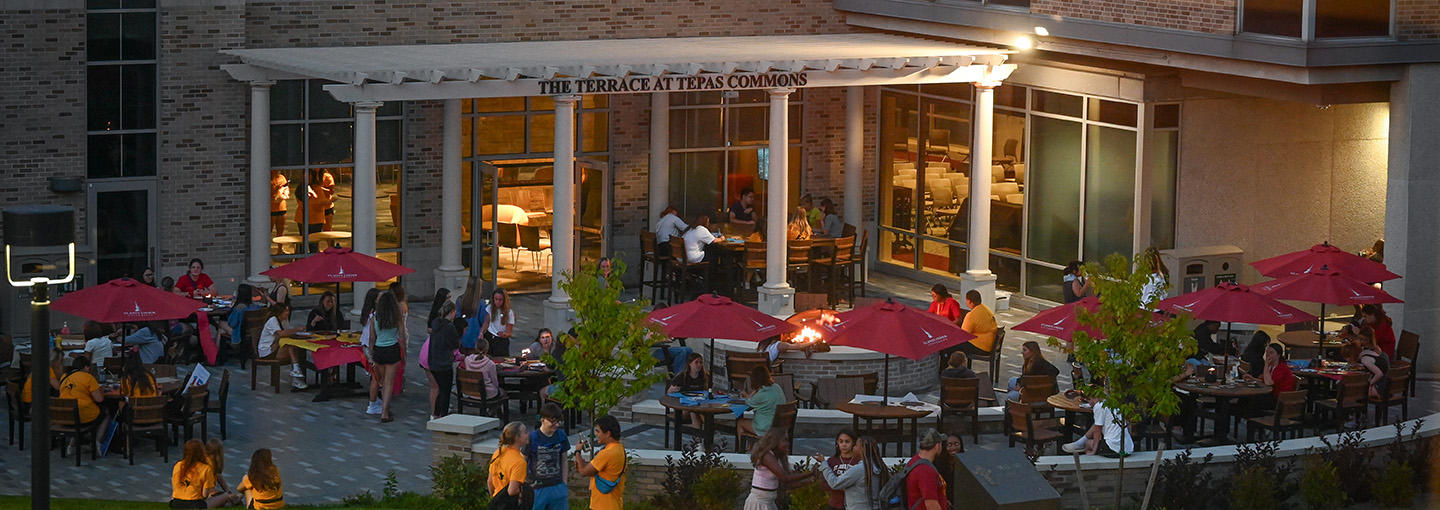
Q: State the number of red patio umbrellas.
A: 8